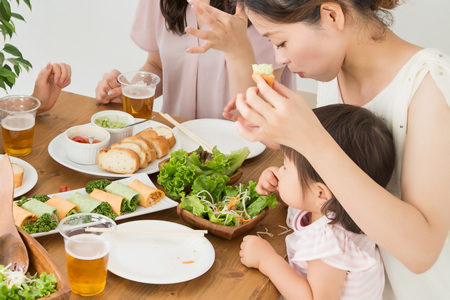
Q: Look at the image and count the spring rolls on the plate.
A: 7